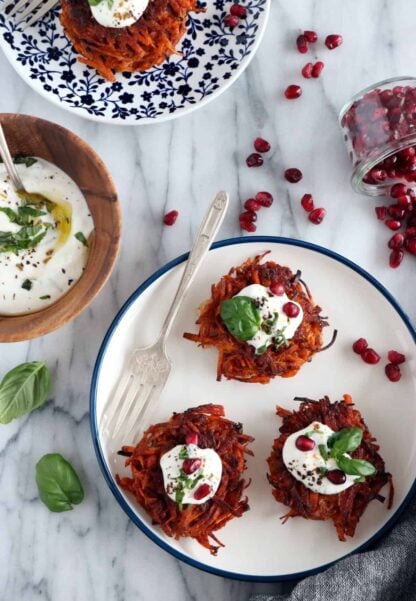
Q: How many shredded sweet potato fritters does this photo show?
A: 4